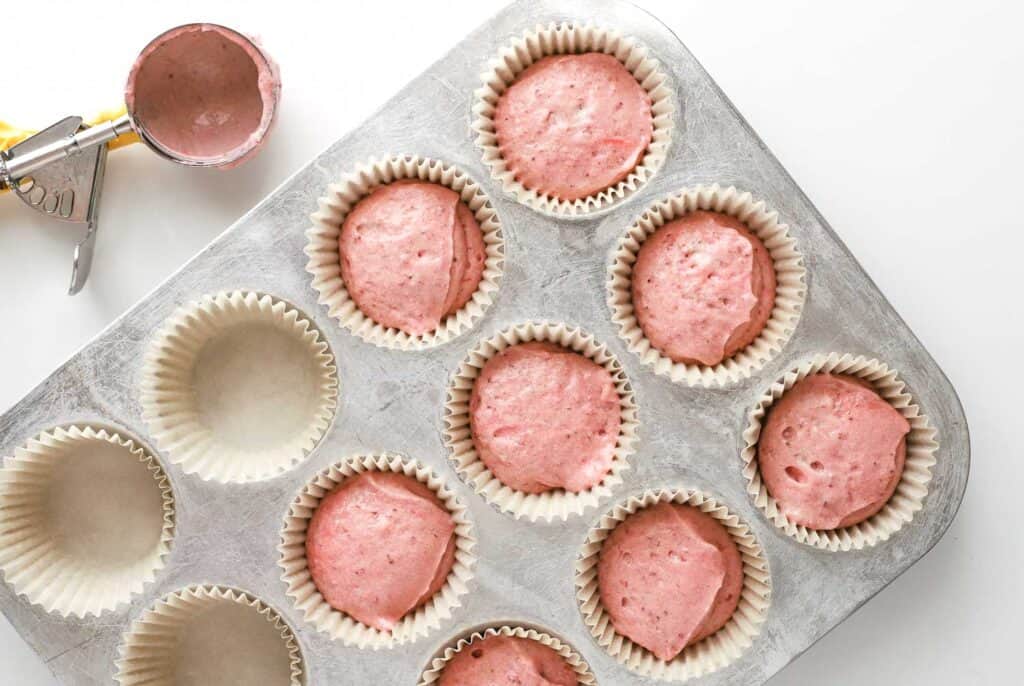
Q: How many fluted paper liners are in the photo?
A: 11